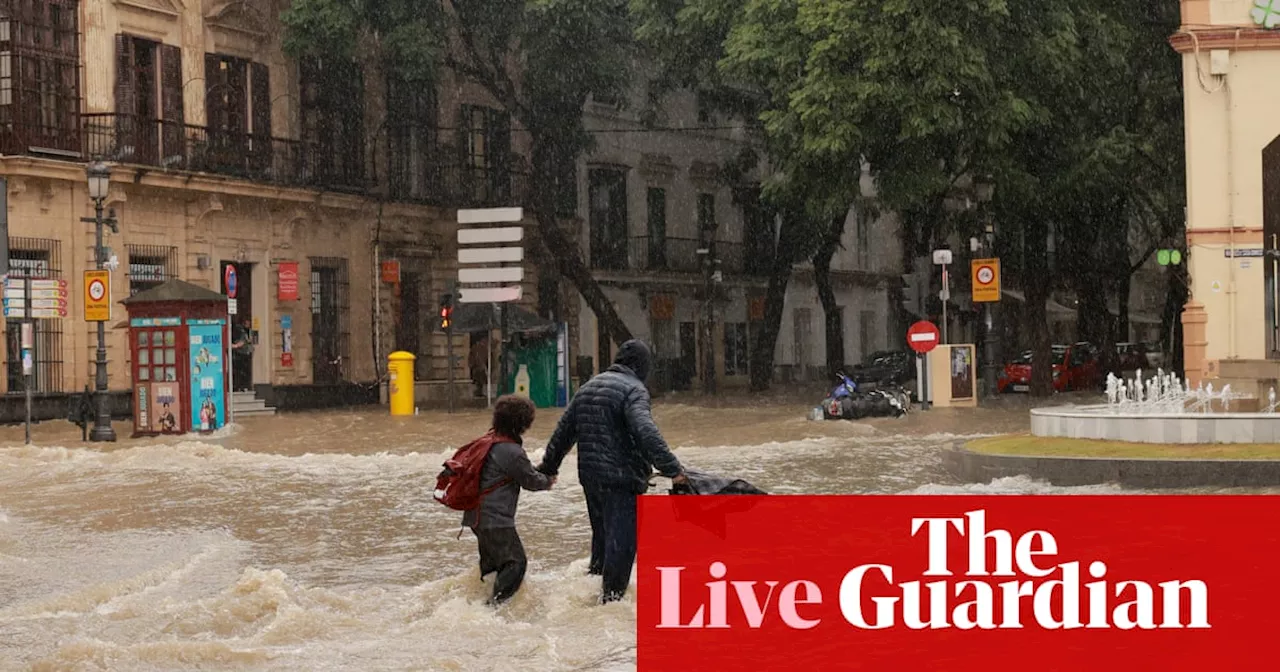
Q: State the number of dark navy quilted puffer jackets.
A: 1